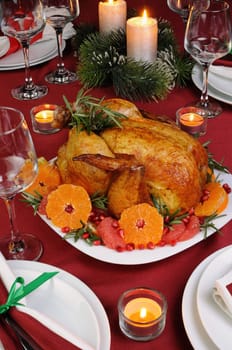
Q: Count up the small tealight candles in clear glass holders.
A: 3